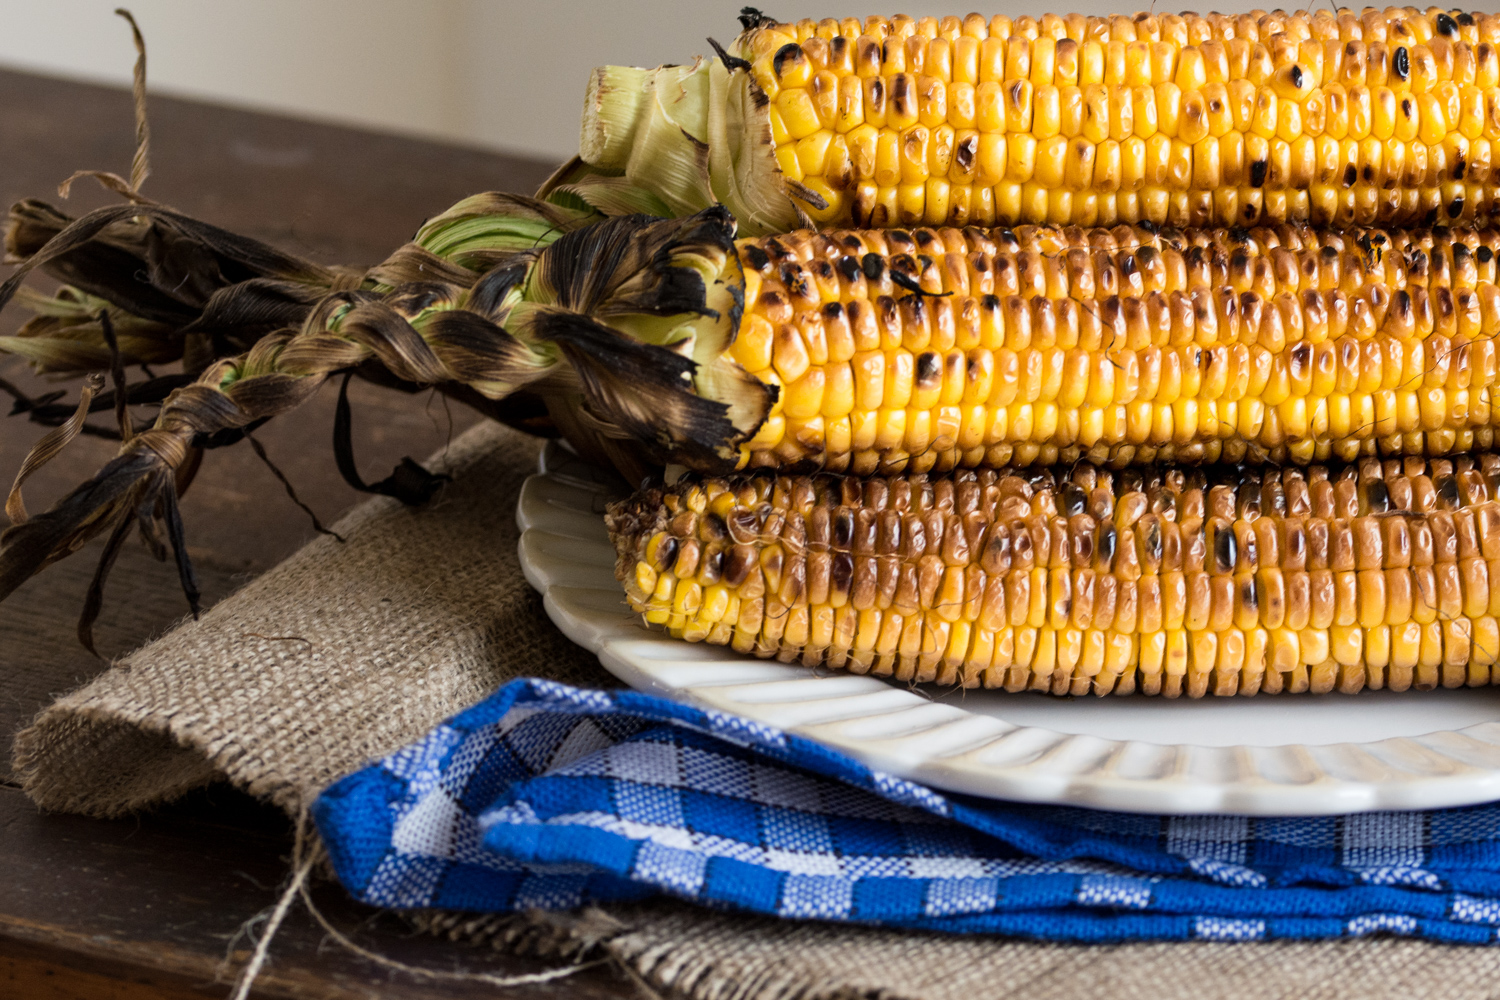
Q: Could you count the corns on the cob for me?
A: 3